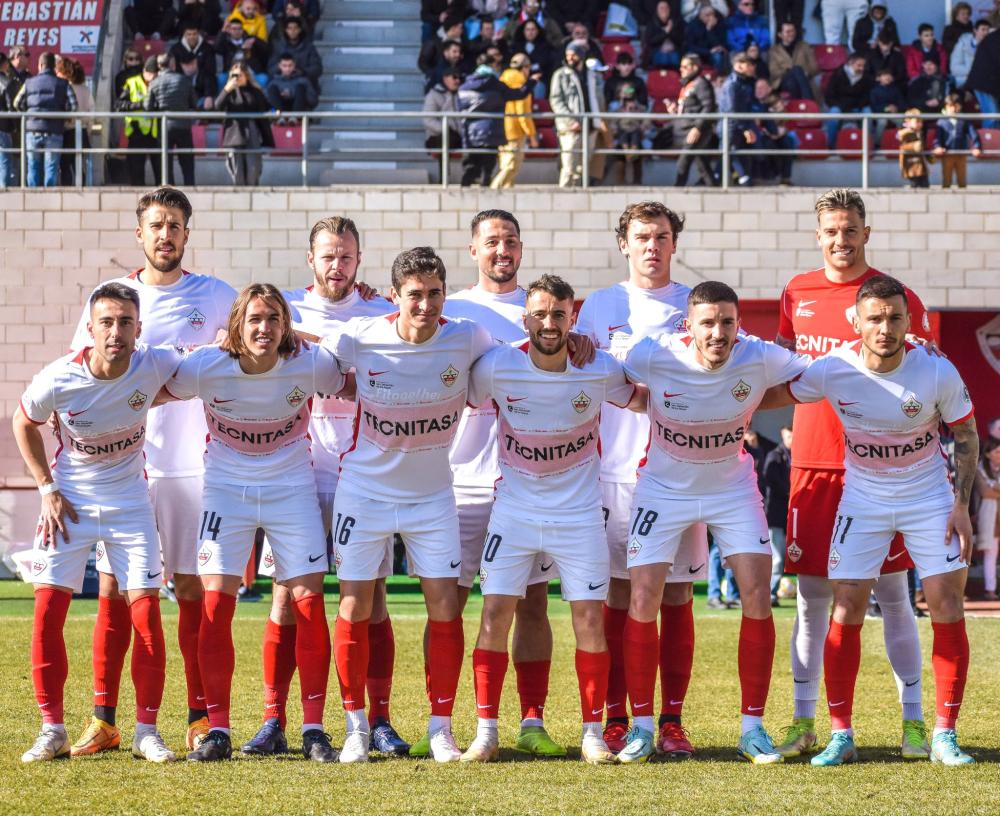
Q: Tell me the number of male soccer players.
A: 11